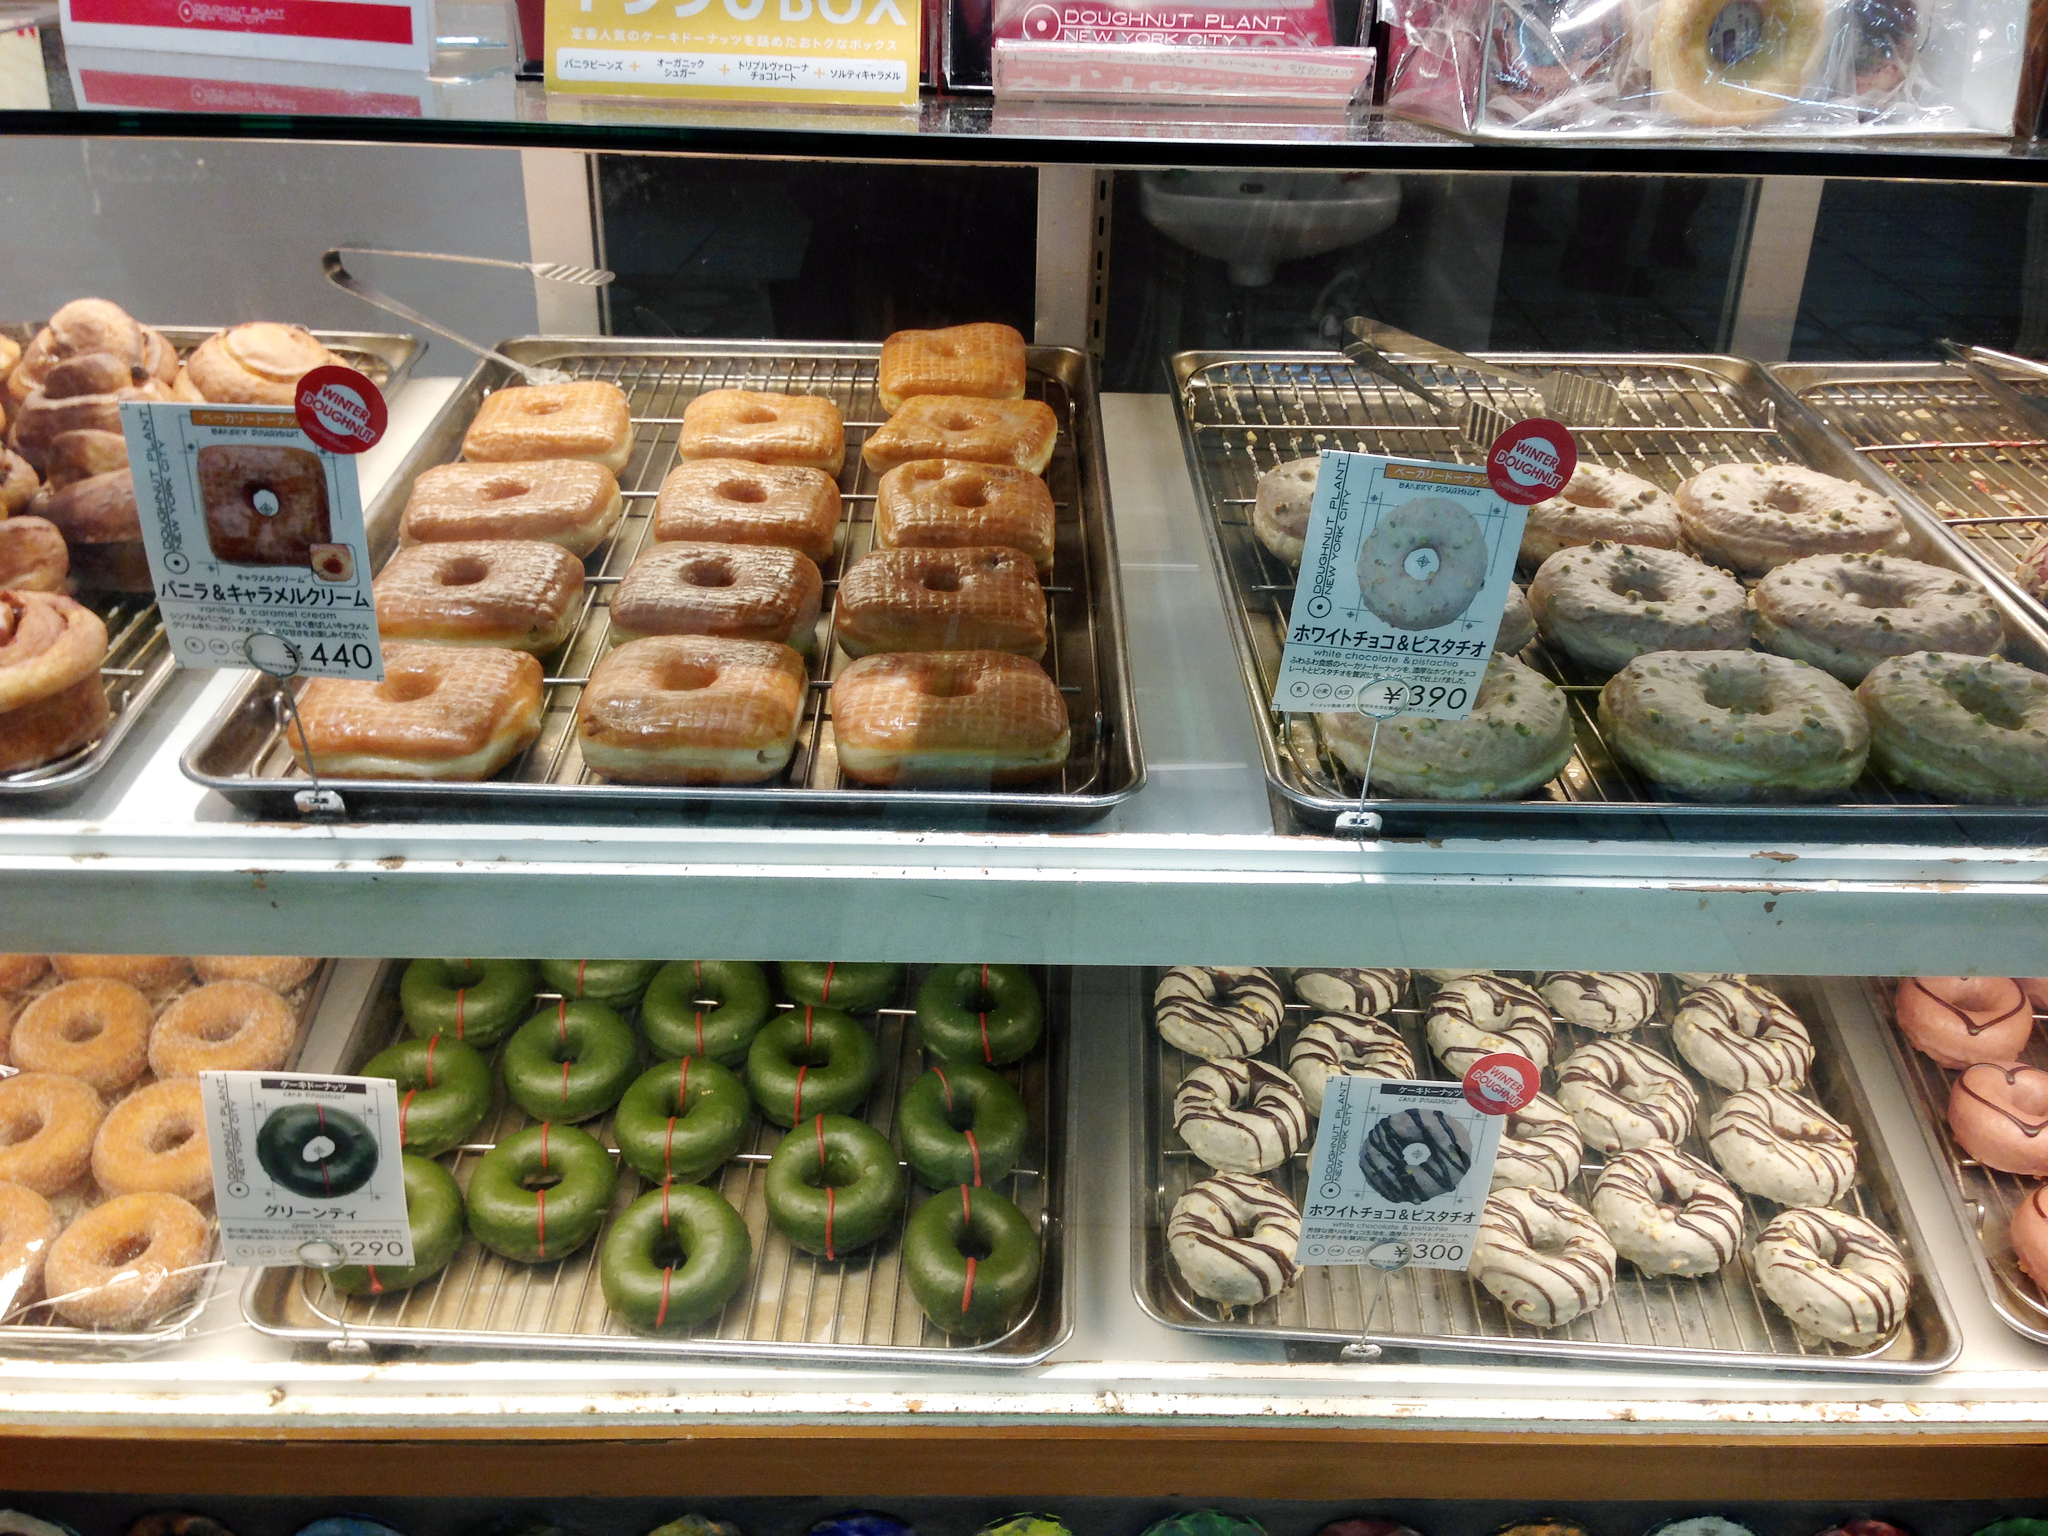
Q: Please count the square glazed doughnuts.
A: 13